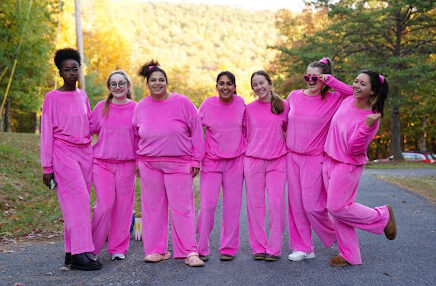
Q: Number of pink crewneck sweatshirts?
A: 7